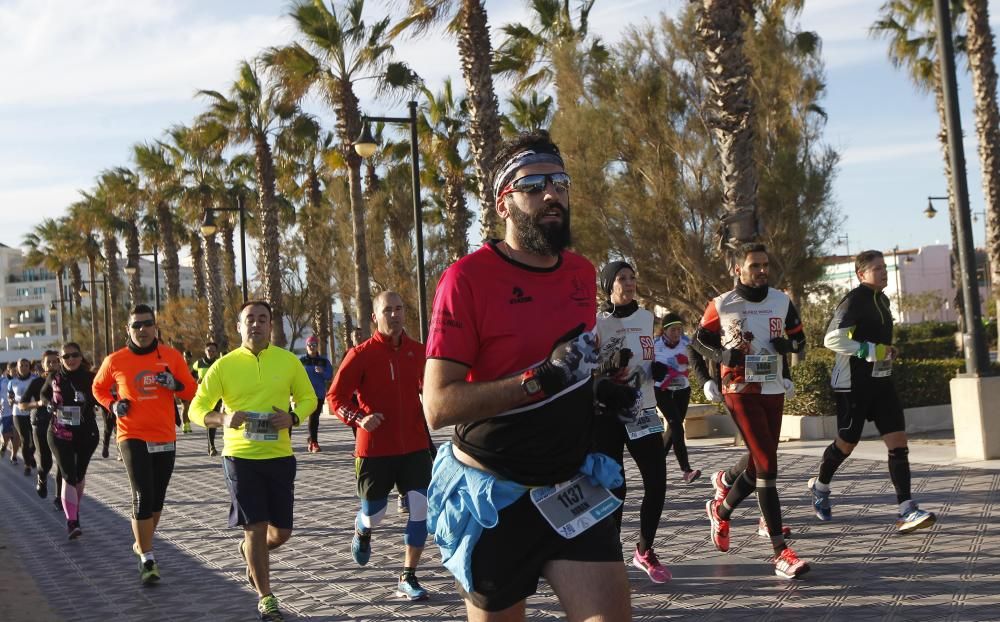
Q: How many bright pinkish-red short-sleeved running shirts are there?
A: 1